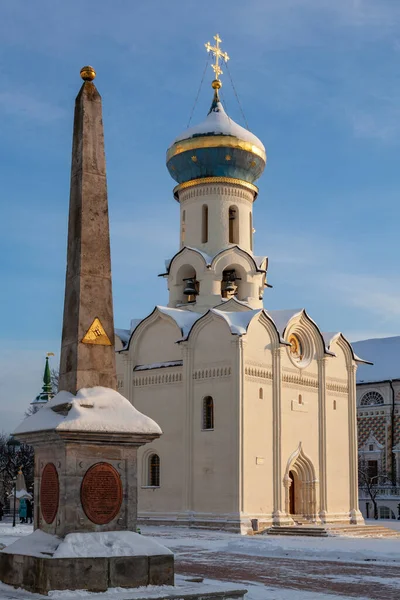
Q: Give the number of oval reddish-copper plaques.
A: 2